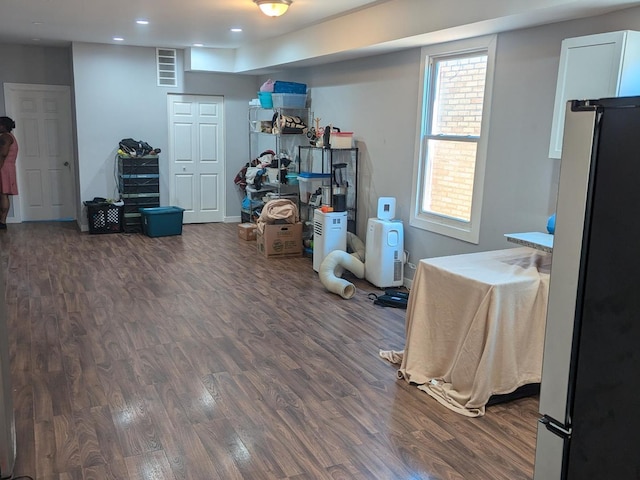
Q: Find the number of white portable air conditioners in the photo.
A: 2